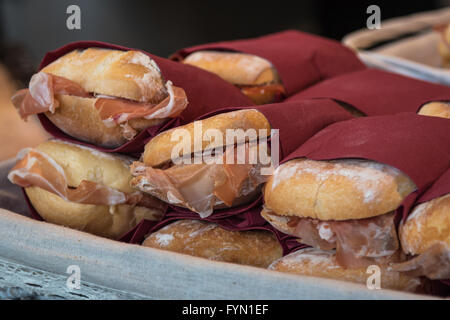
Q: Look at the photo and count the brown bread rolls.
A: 9